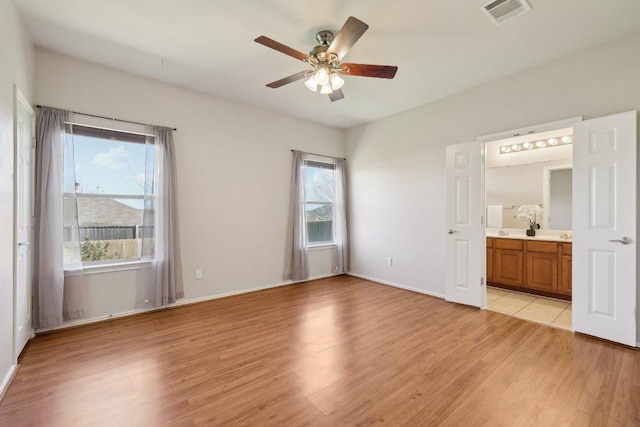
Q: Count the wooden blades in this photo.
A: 5